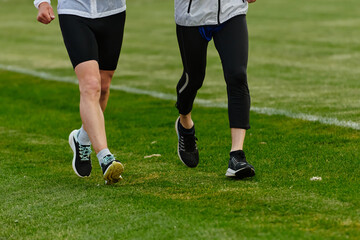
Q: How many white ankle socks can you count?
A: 2